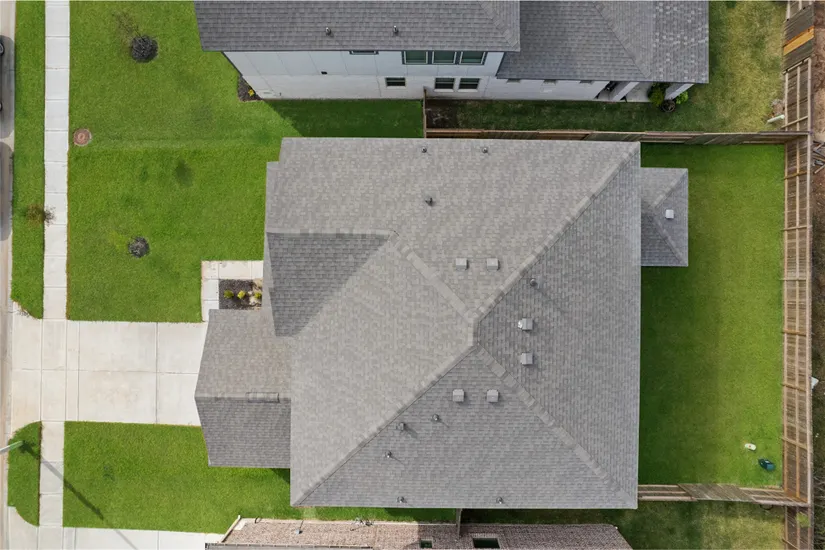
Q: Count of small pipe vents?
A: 11